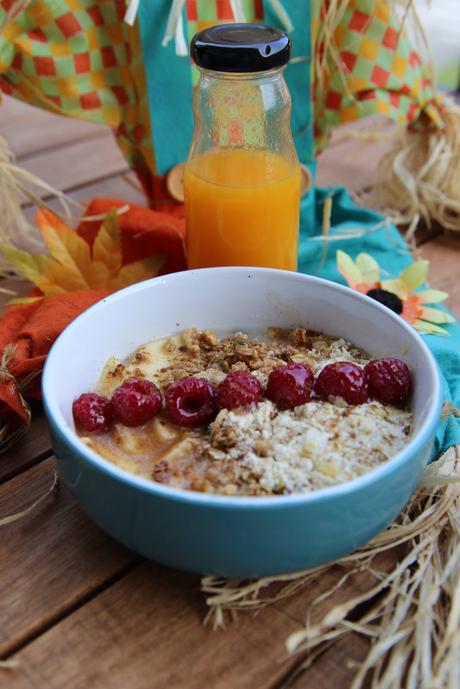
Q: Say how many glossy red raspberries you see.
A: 7